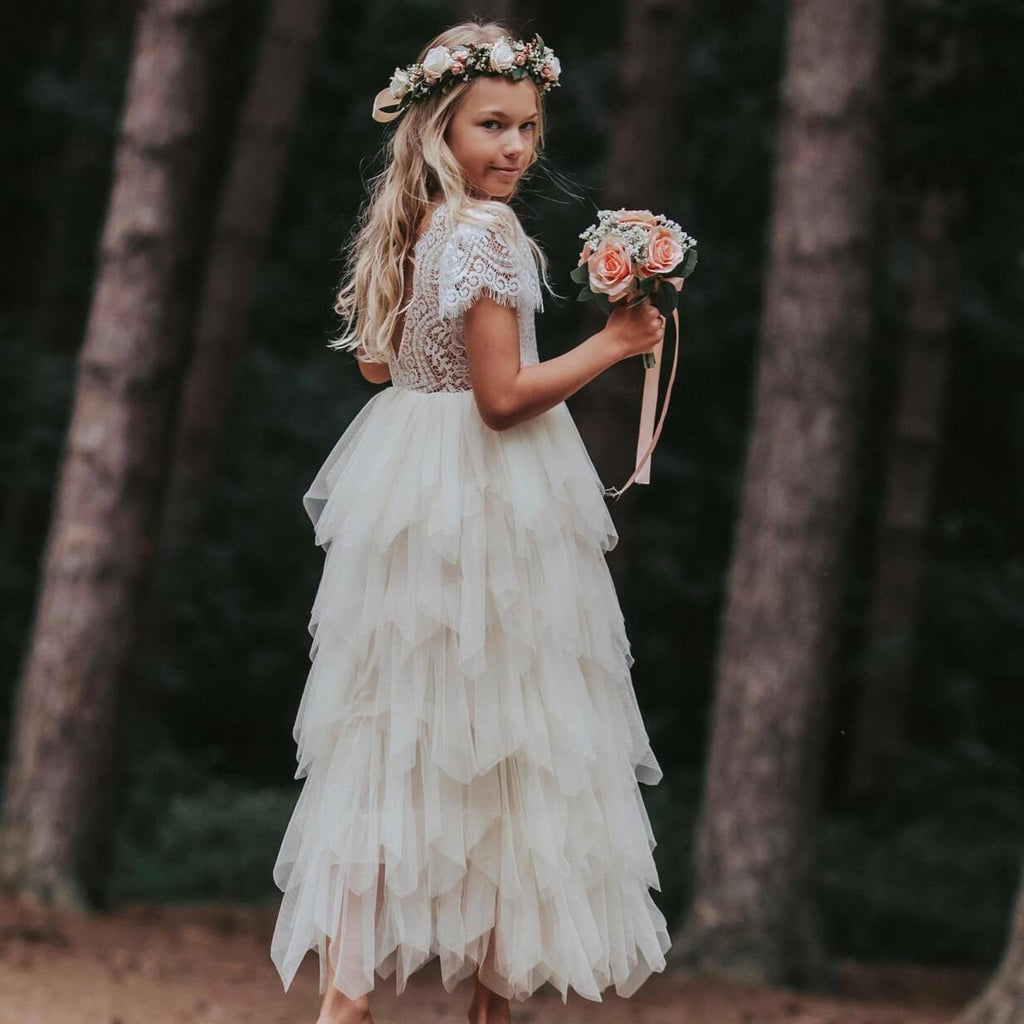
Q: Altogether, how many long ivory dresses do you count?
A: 1